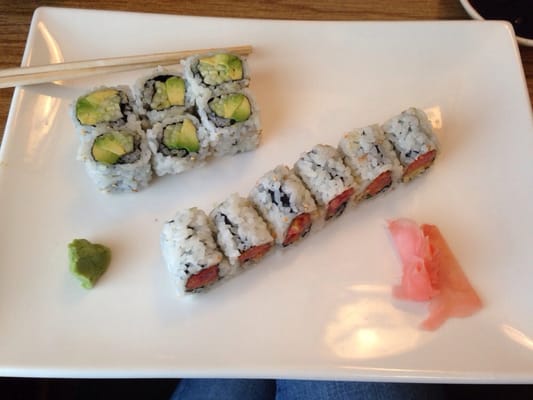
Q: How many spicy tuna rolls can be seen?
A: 6